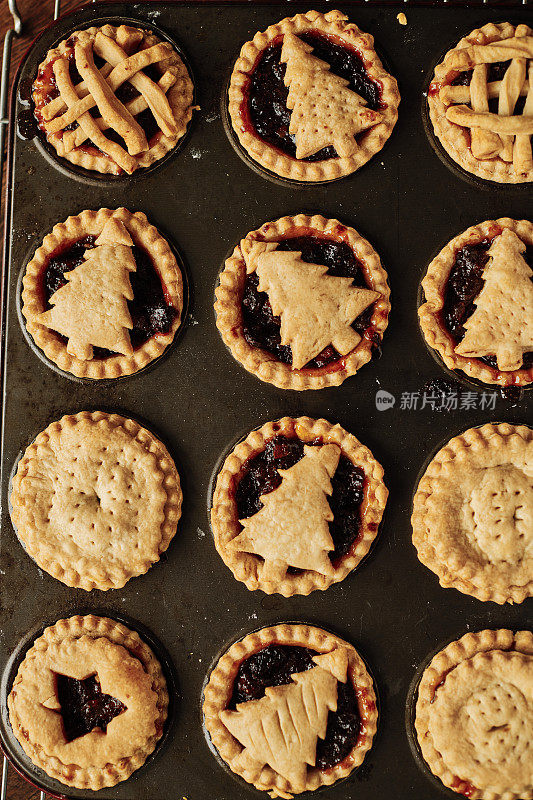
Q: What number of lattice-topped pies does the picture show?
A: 2